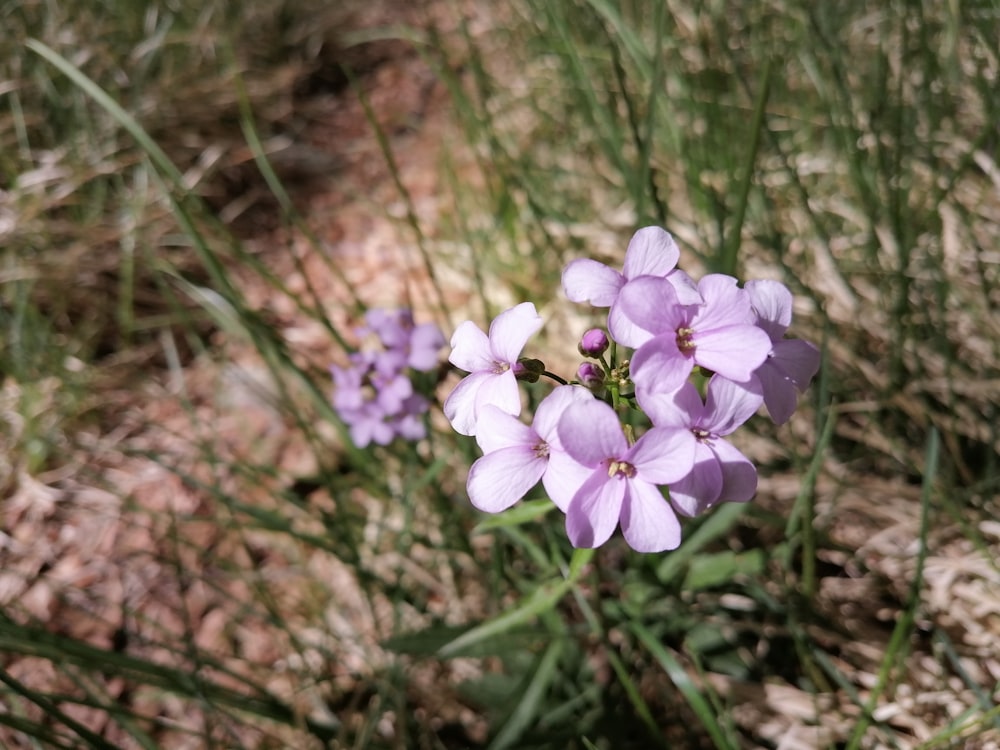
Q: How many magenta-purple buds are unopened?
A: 2